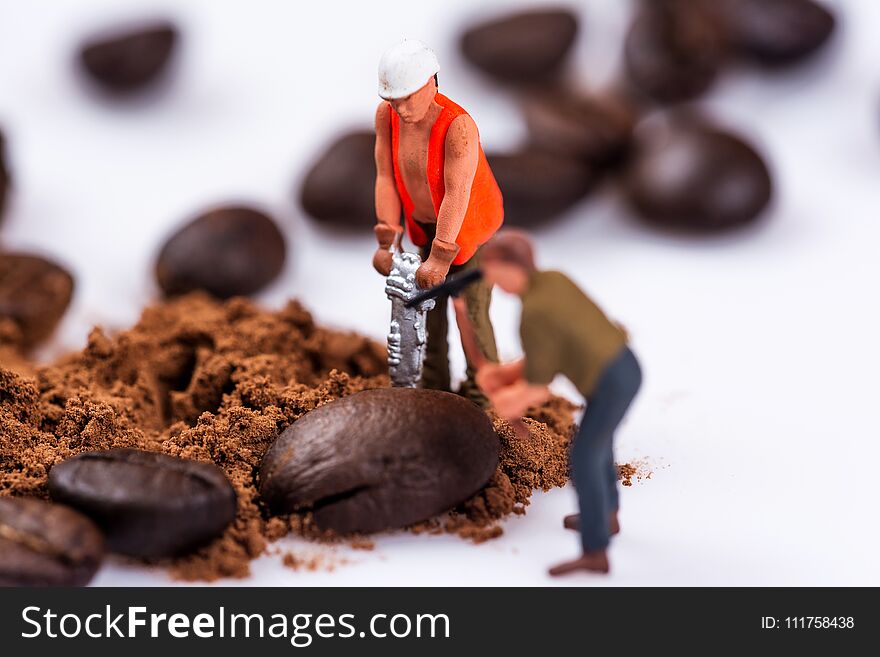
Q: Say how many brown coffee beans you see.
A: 14